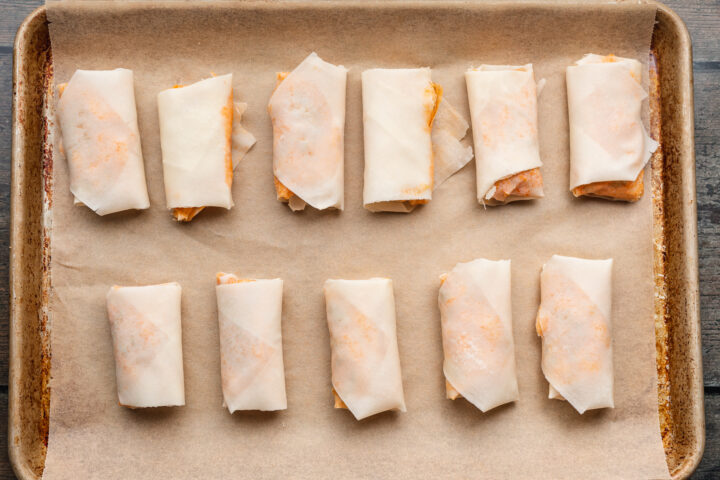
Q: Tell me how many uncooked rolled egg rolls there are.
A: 11